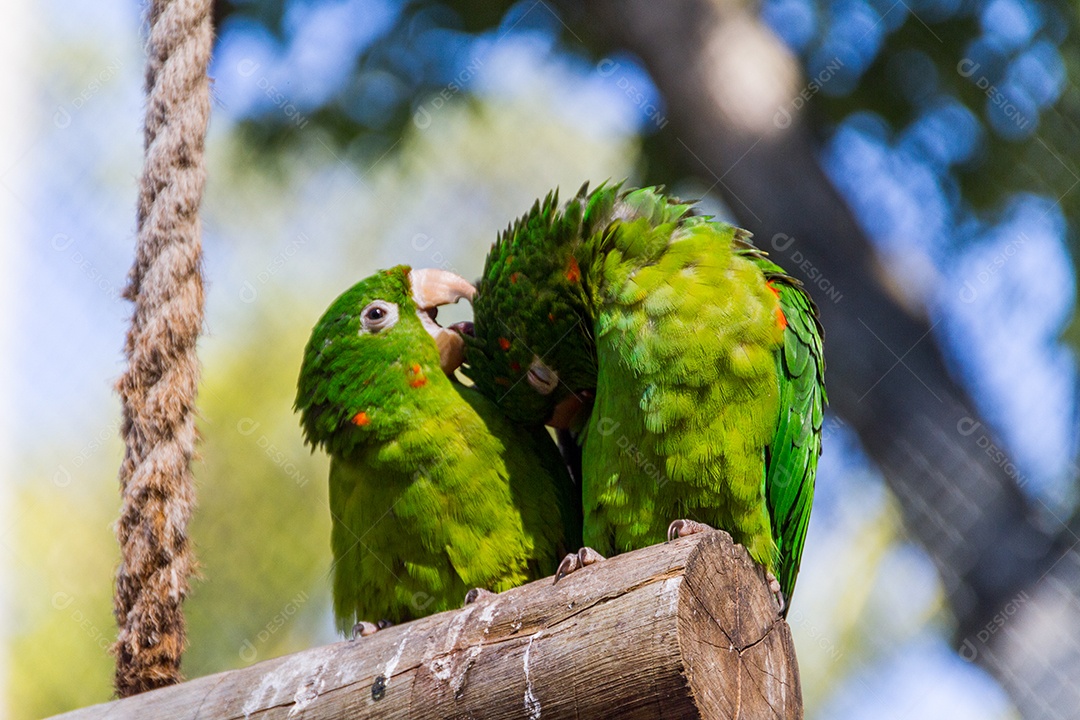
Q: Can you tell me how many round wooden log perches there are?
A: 1